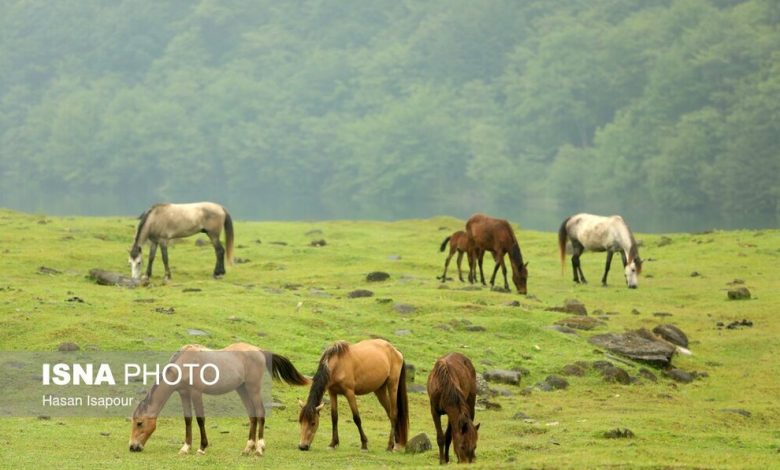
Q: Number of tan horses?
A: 2